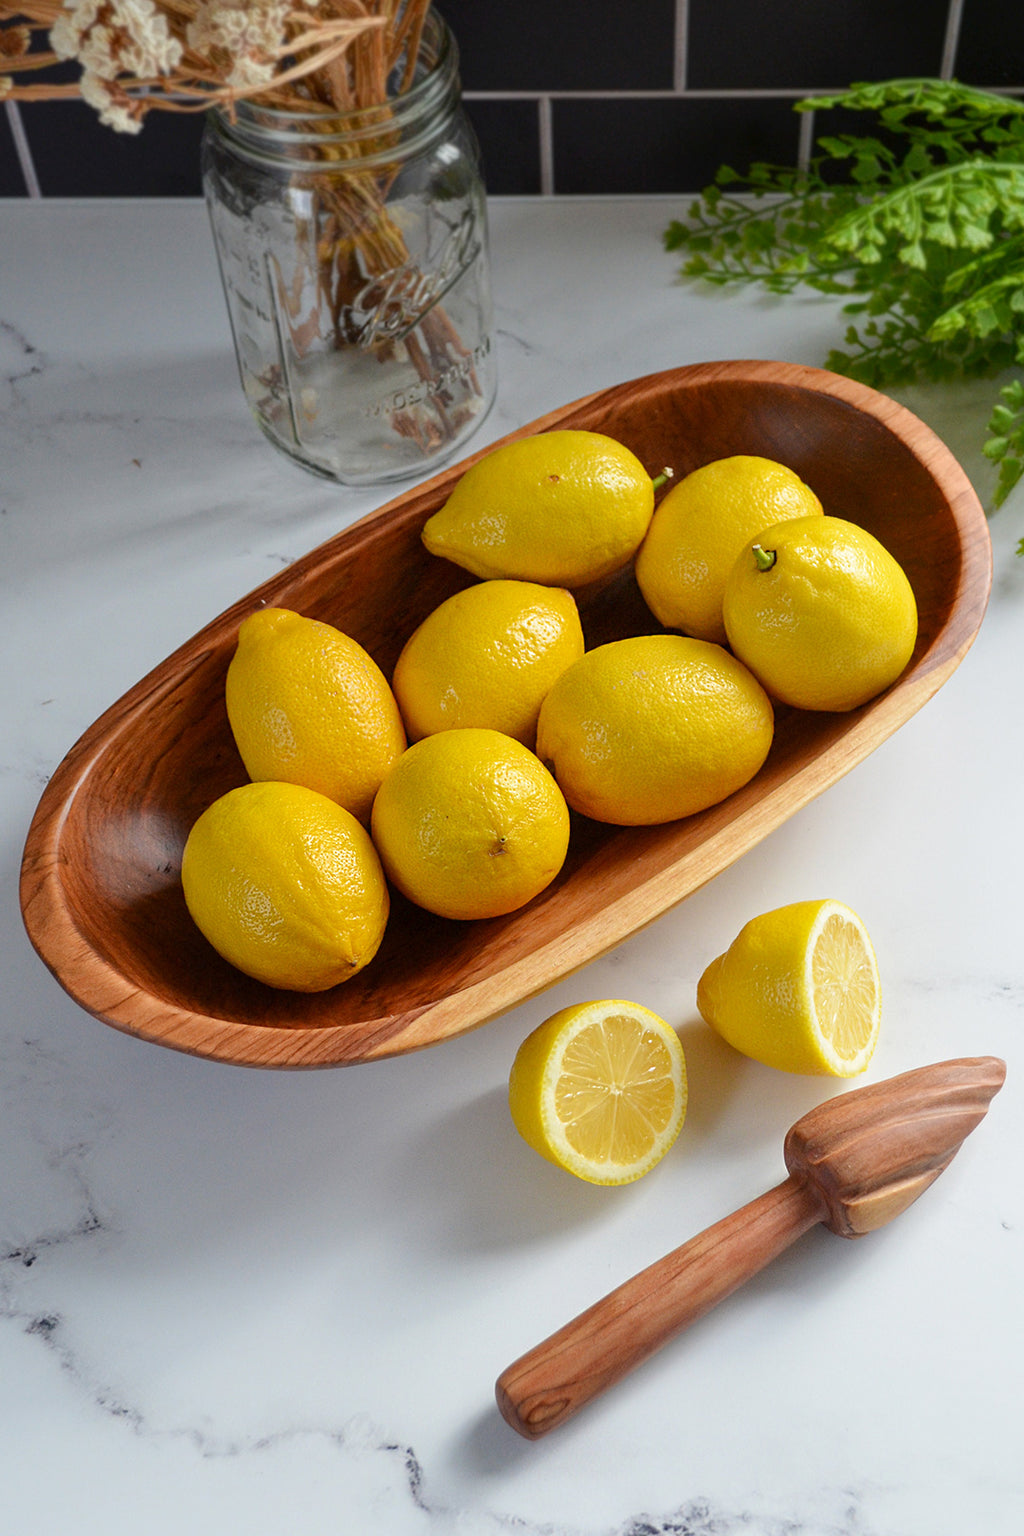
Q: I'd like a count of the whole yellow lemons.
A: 8